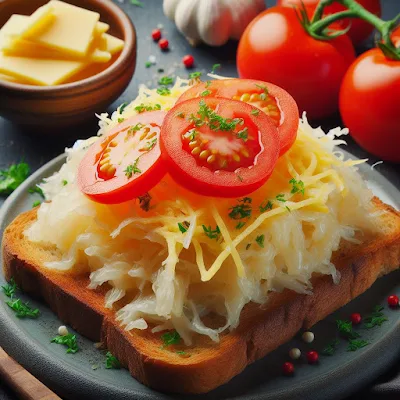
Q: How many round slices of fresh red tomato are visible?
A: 3